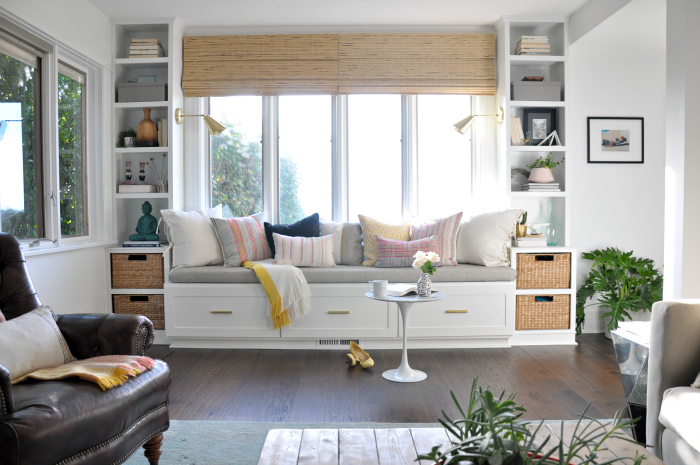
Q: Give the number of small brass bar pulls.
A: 3